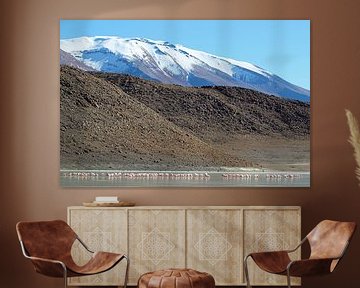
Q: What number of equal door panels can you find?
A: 4